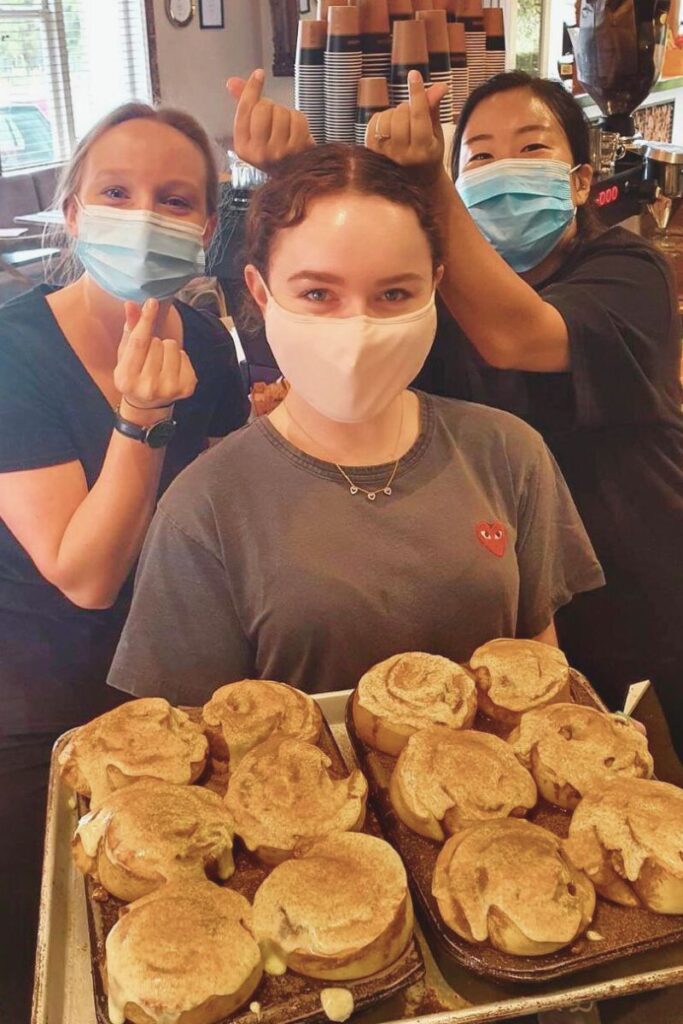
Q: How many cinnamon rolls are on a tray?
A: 12